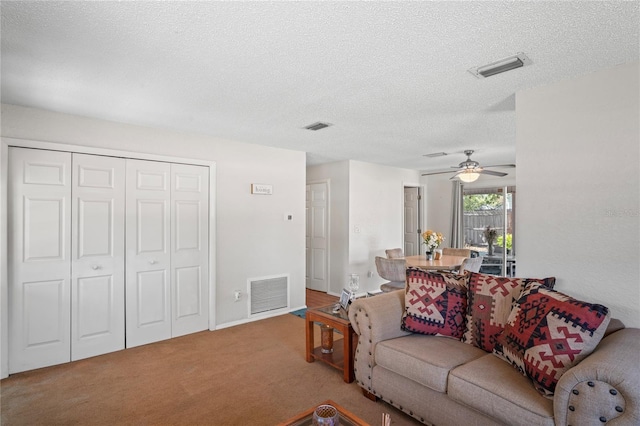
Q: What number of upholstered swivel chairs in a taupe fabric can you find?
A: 4